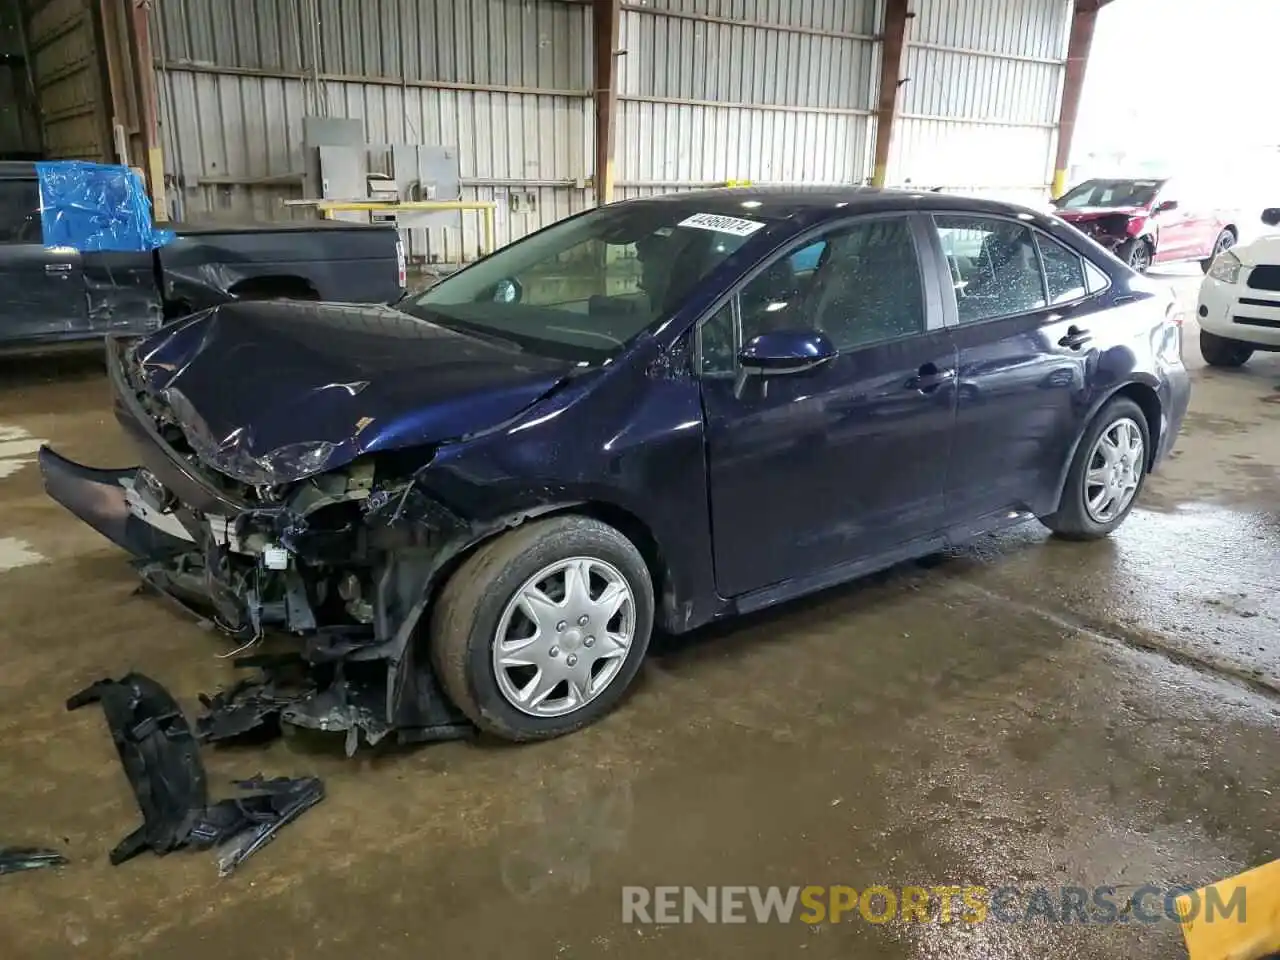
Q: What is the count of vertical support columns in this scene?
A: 4